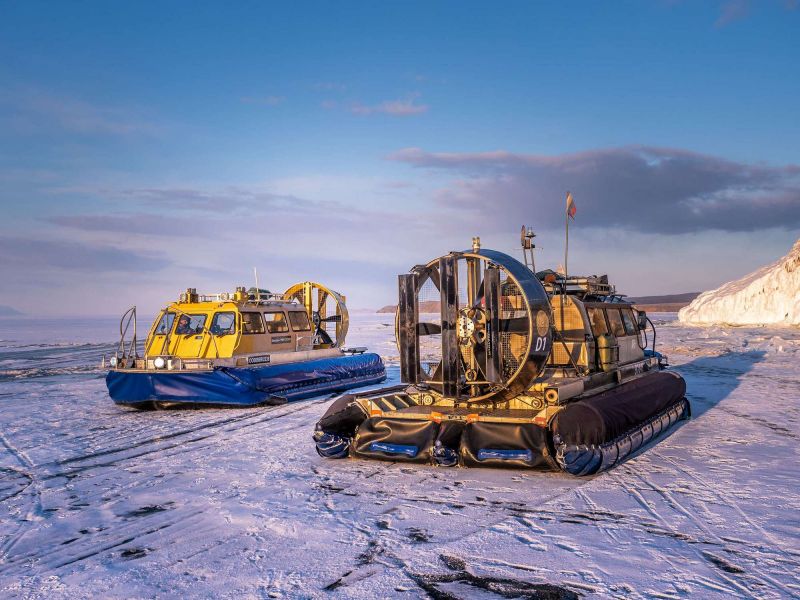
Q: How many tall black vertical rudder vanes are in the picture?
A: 3